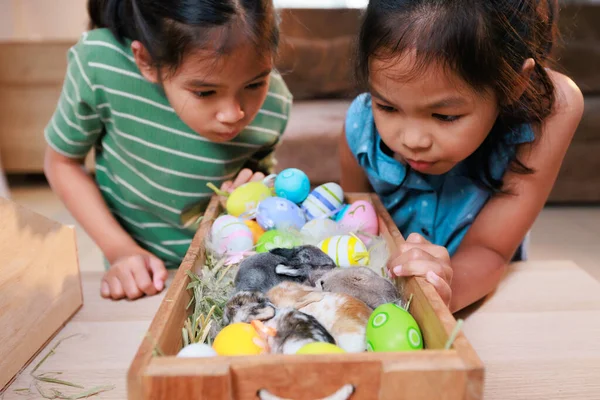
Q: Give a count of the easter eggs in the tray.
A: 15